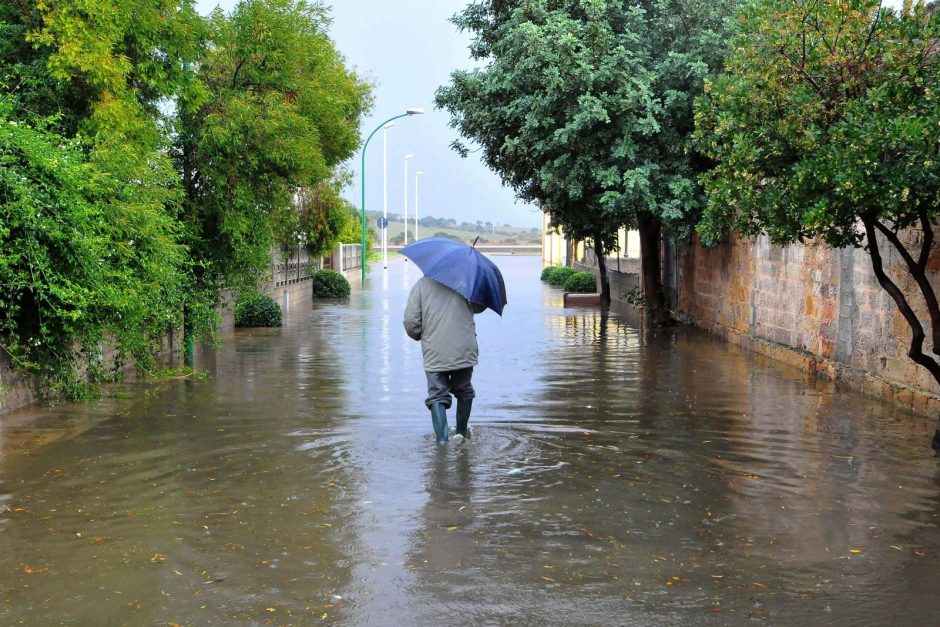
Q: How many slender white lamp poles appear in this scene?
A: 3